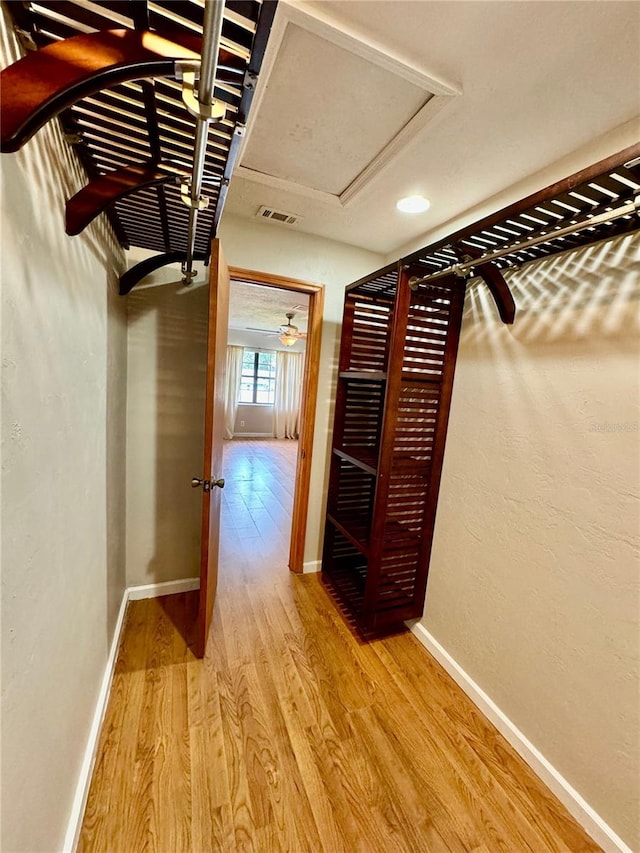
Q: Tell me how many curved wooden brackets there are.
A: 4